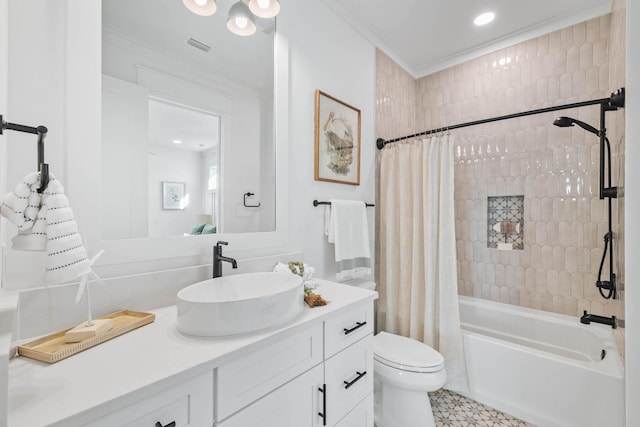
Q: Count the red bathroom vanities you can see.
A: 0